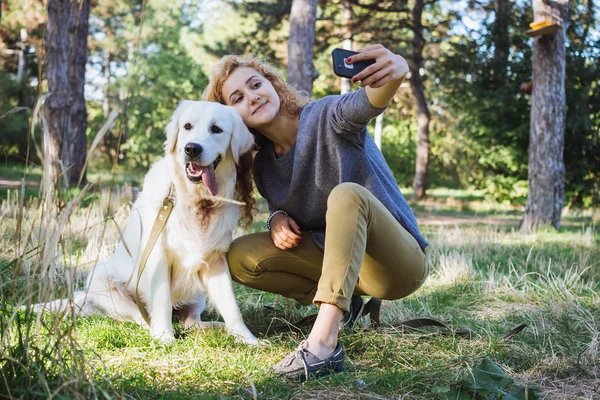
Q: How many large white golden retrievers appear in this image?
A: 1